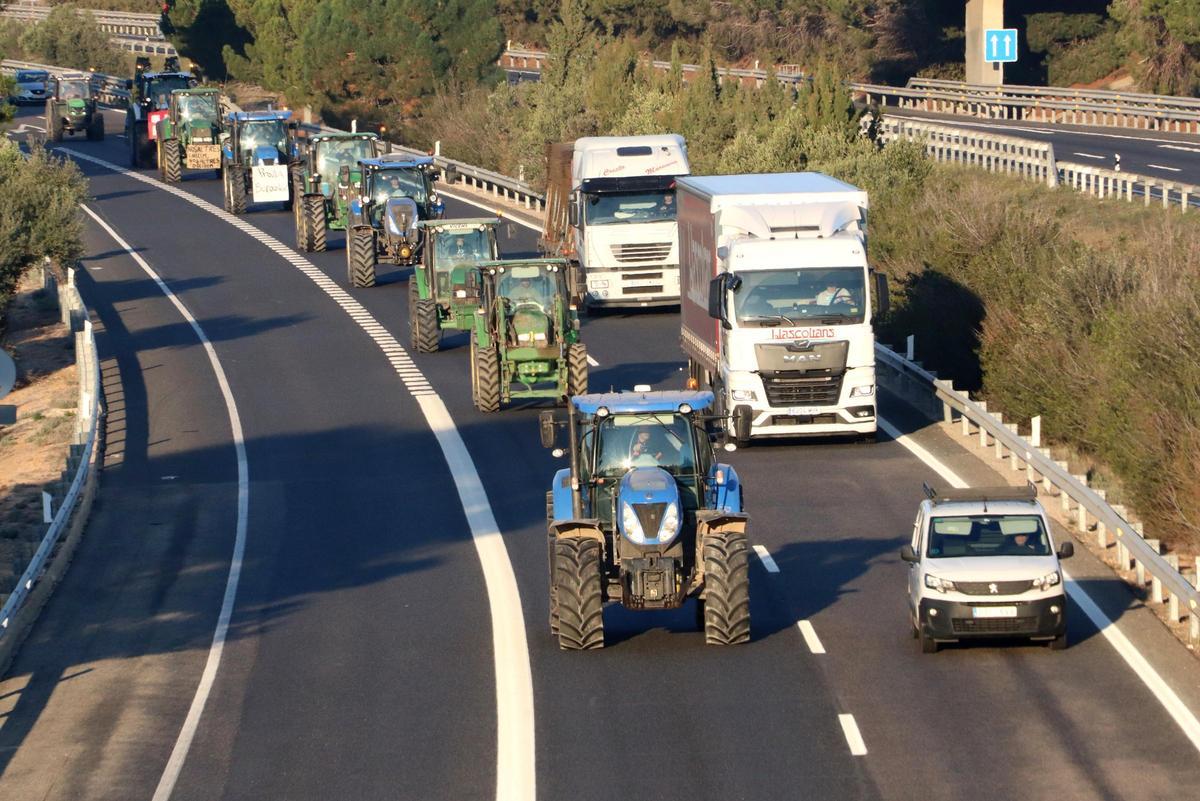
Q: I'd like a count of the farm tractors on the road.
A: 9